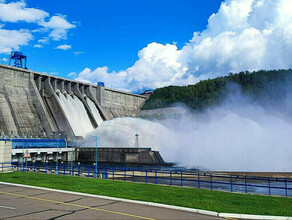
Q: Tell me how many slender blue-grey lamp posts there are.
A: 3